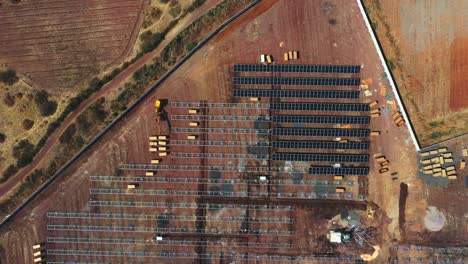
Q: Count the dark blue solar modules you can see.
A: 9